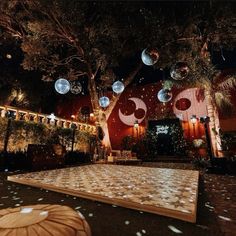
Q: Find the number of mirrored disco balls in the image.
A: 7